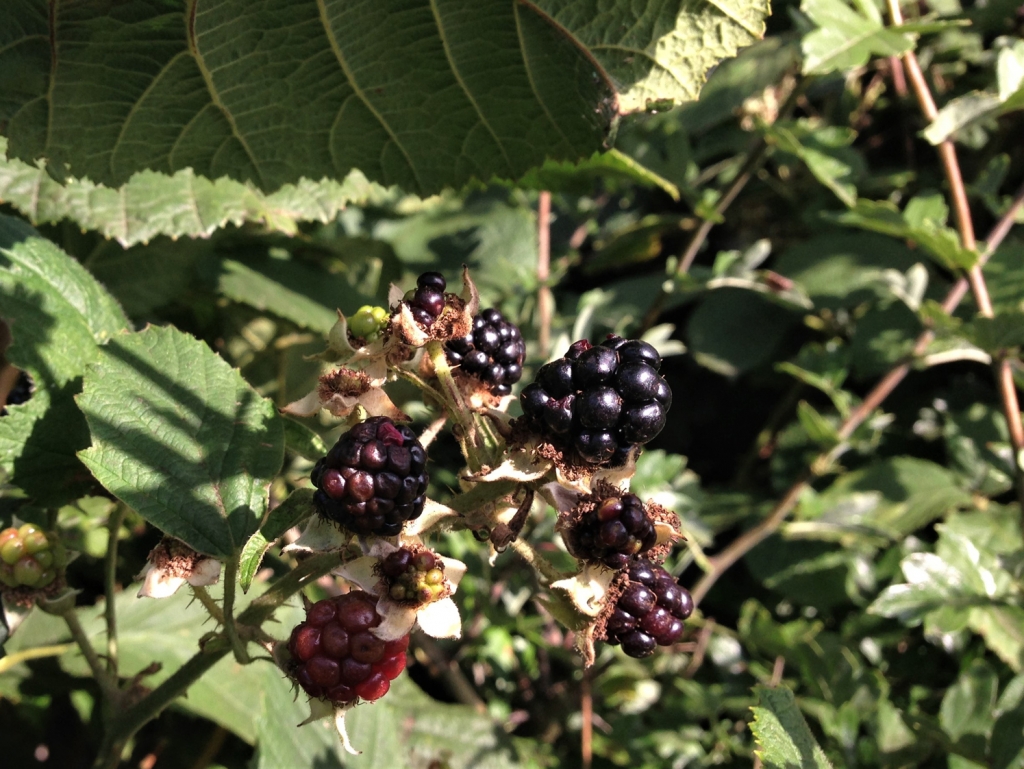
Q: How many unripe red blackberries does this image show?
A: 1